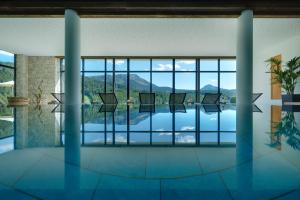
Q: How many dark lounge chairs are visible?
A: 6